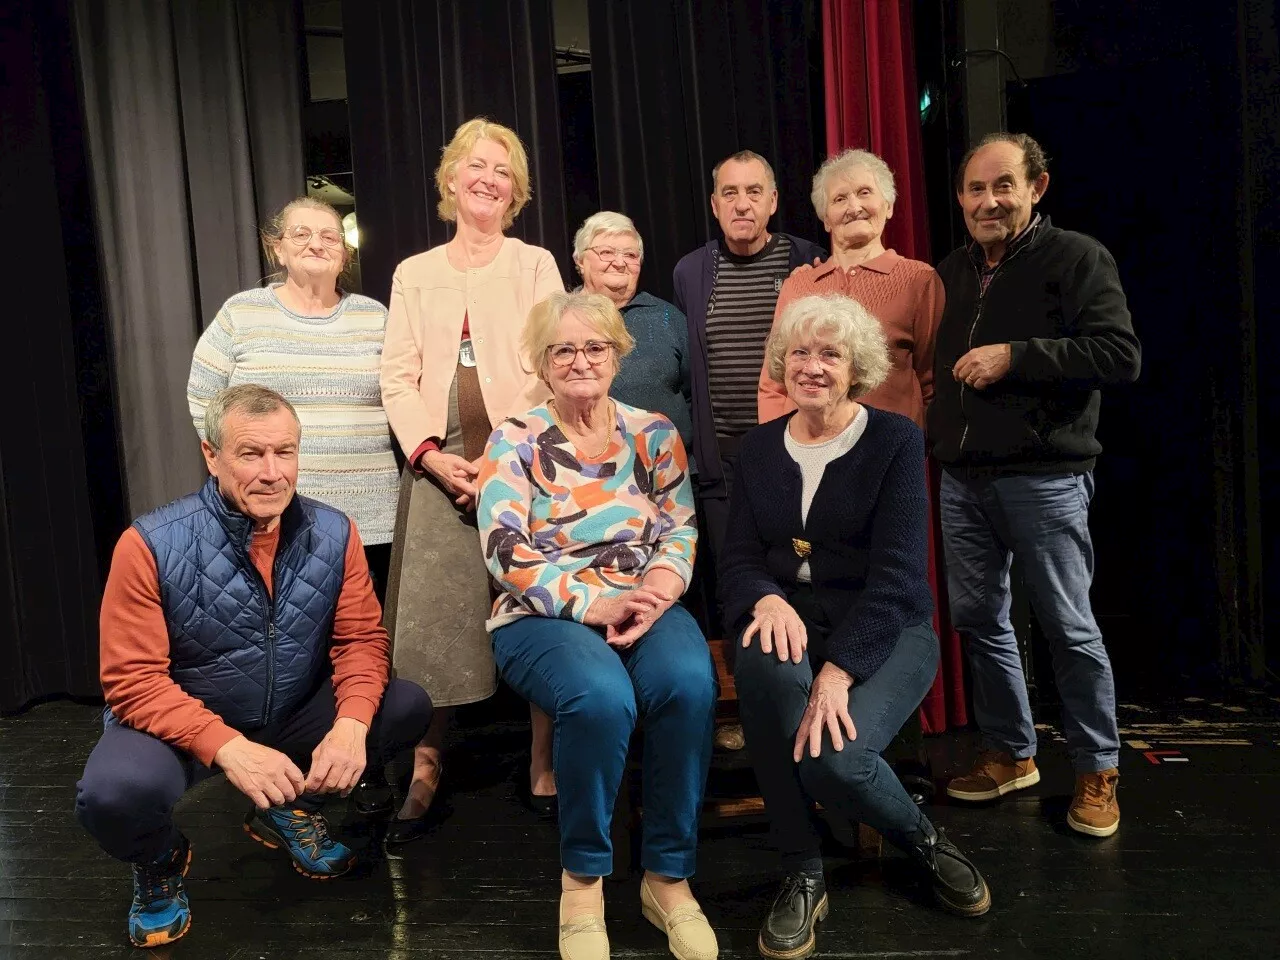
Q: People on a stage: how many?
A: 9